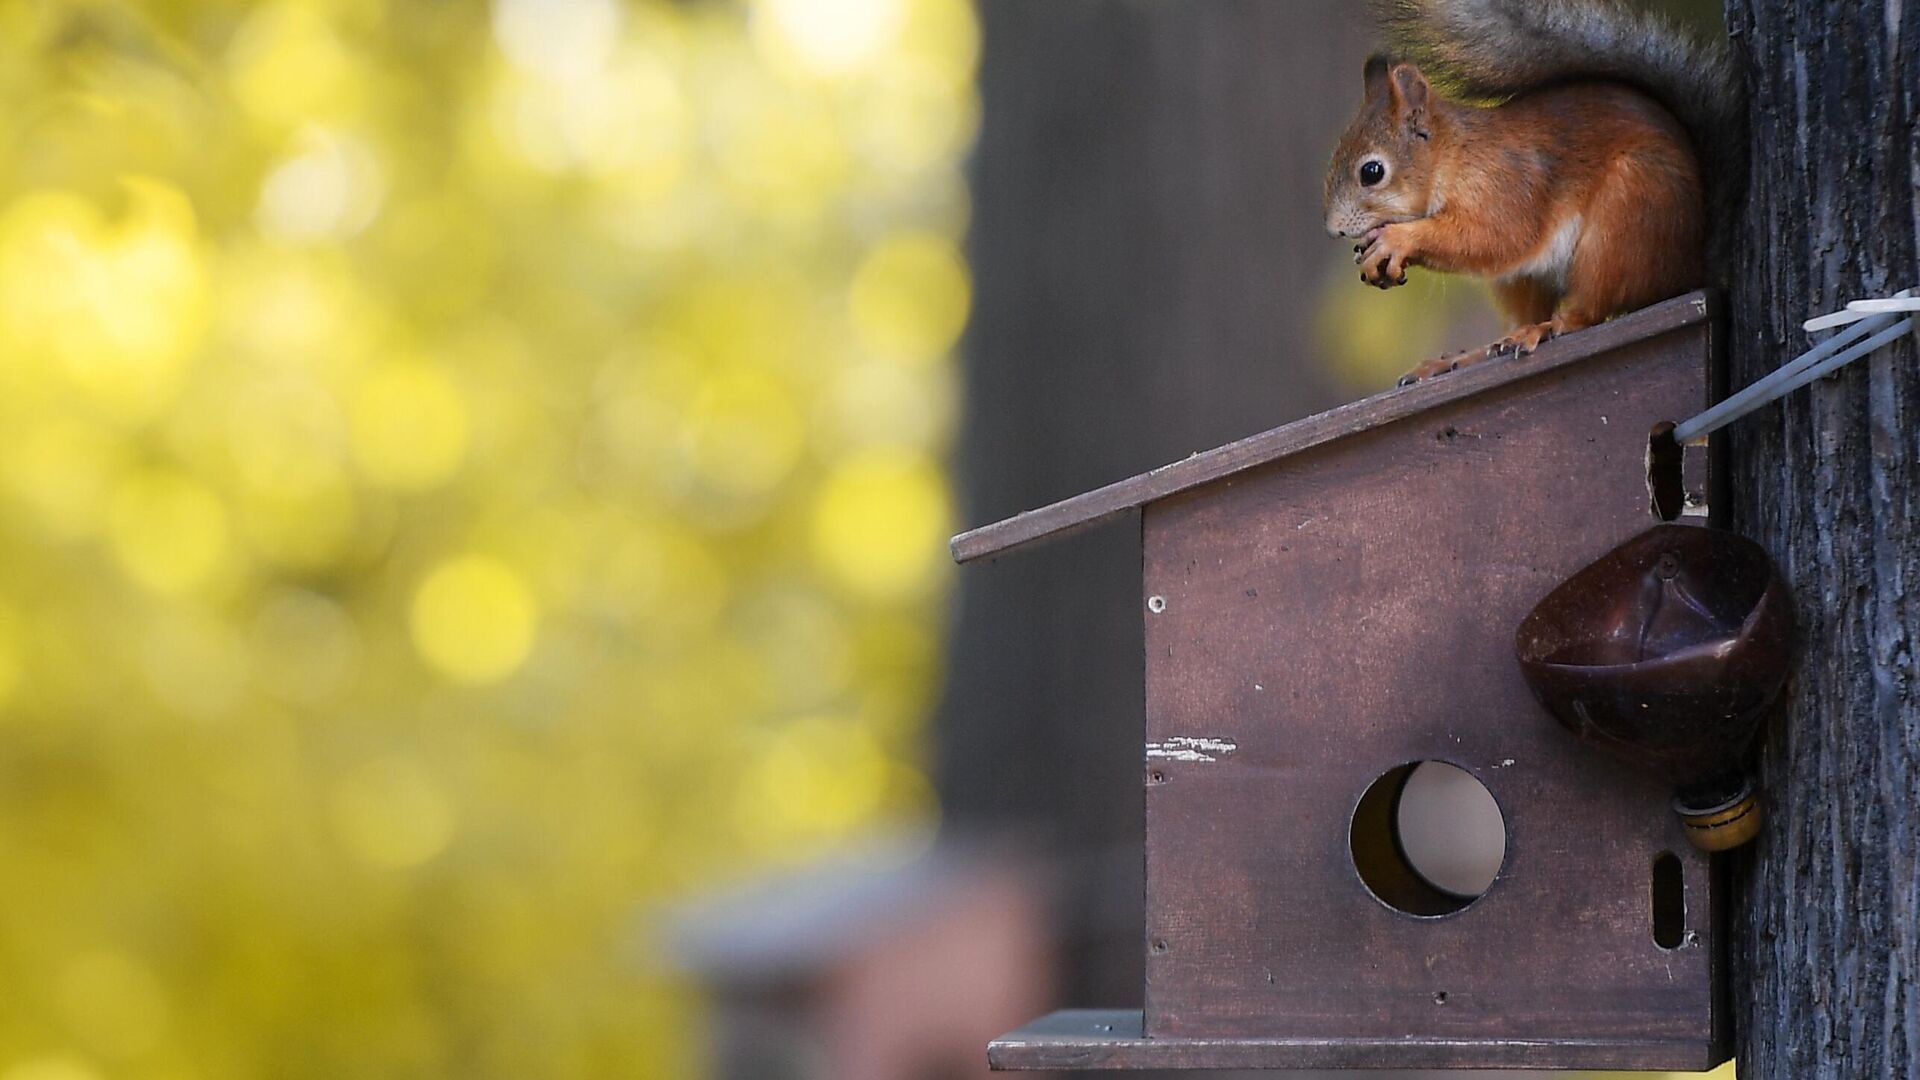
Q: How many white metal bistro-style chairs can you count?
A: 0